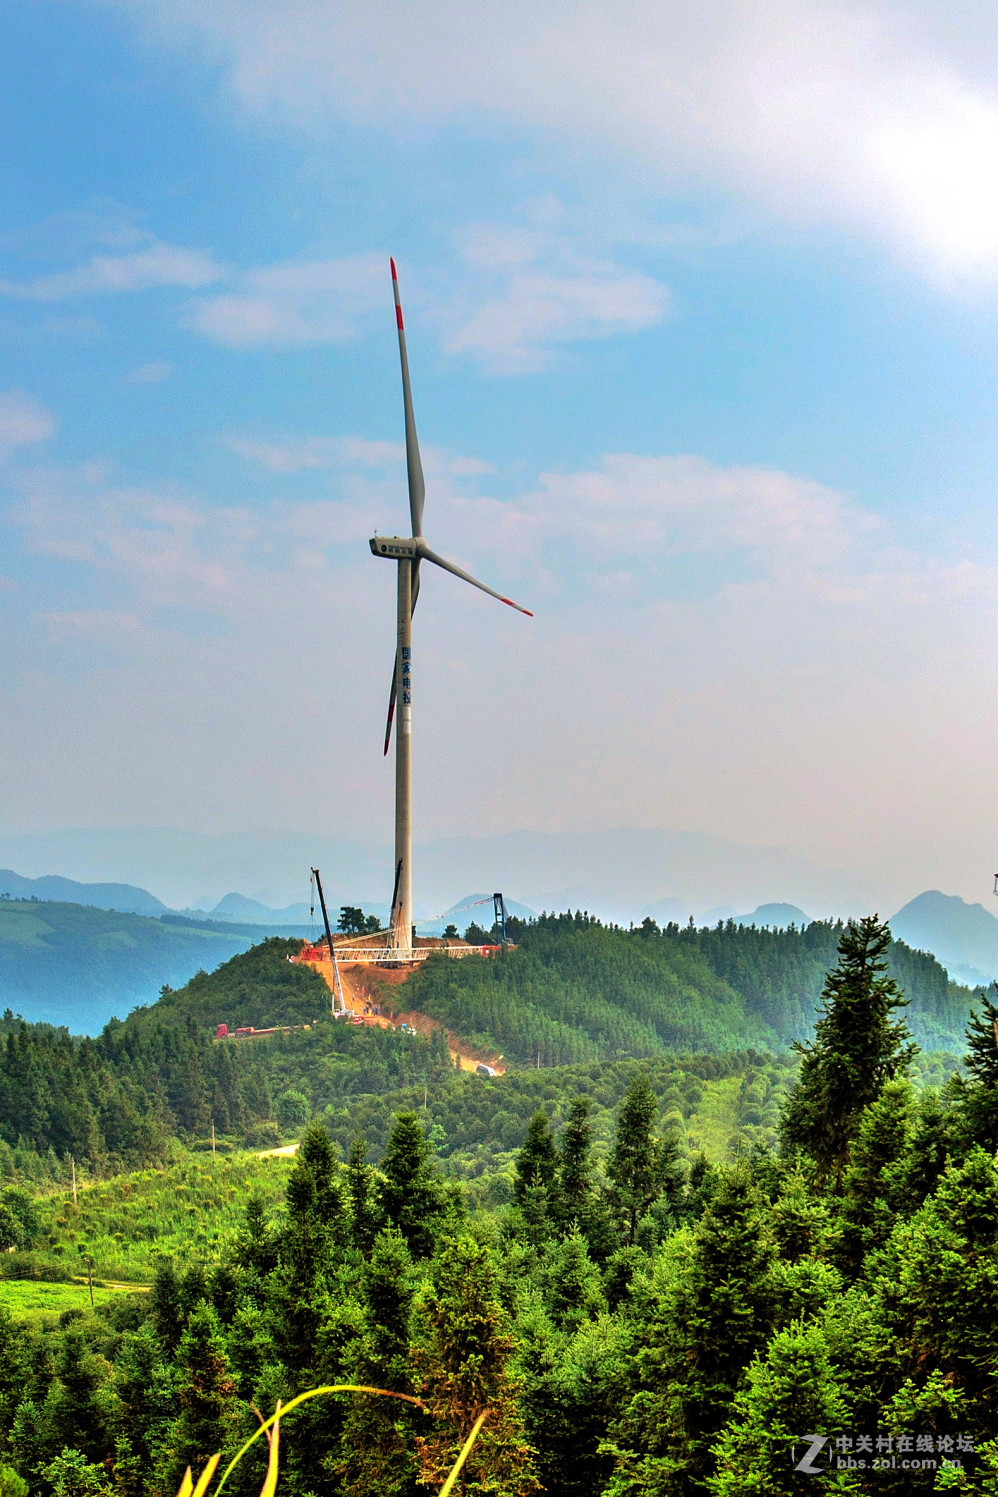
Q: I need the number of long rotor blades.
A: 3